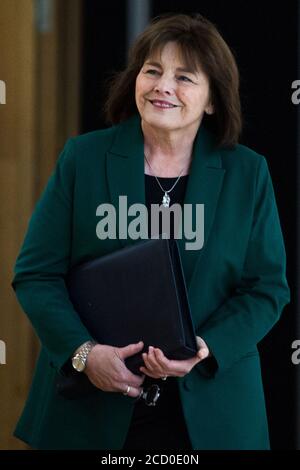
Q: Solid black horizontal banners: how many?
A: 1